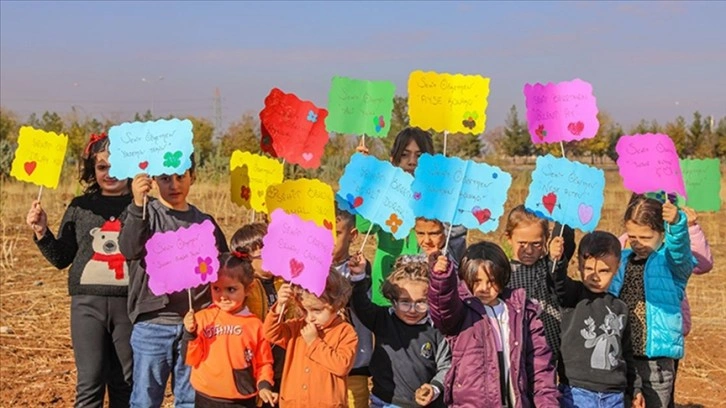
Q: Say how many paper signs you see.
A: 15